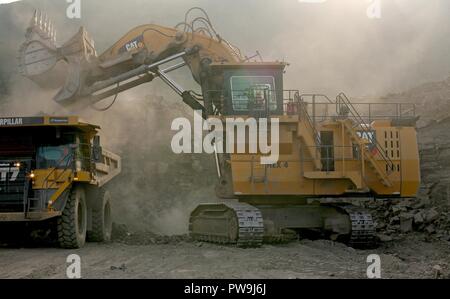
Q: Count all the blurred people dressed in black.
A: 0